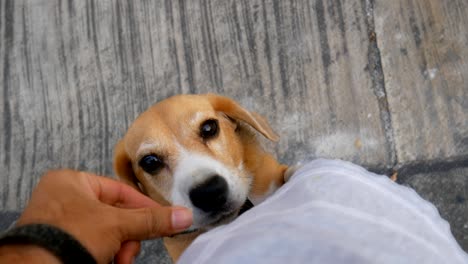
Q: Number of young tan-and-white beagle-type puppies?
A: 1